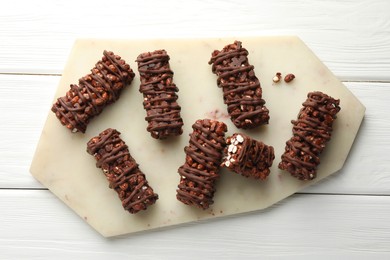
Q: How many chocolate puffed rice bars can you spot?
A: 7